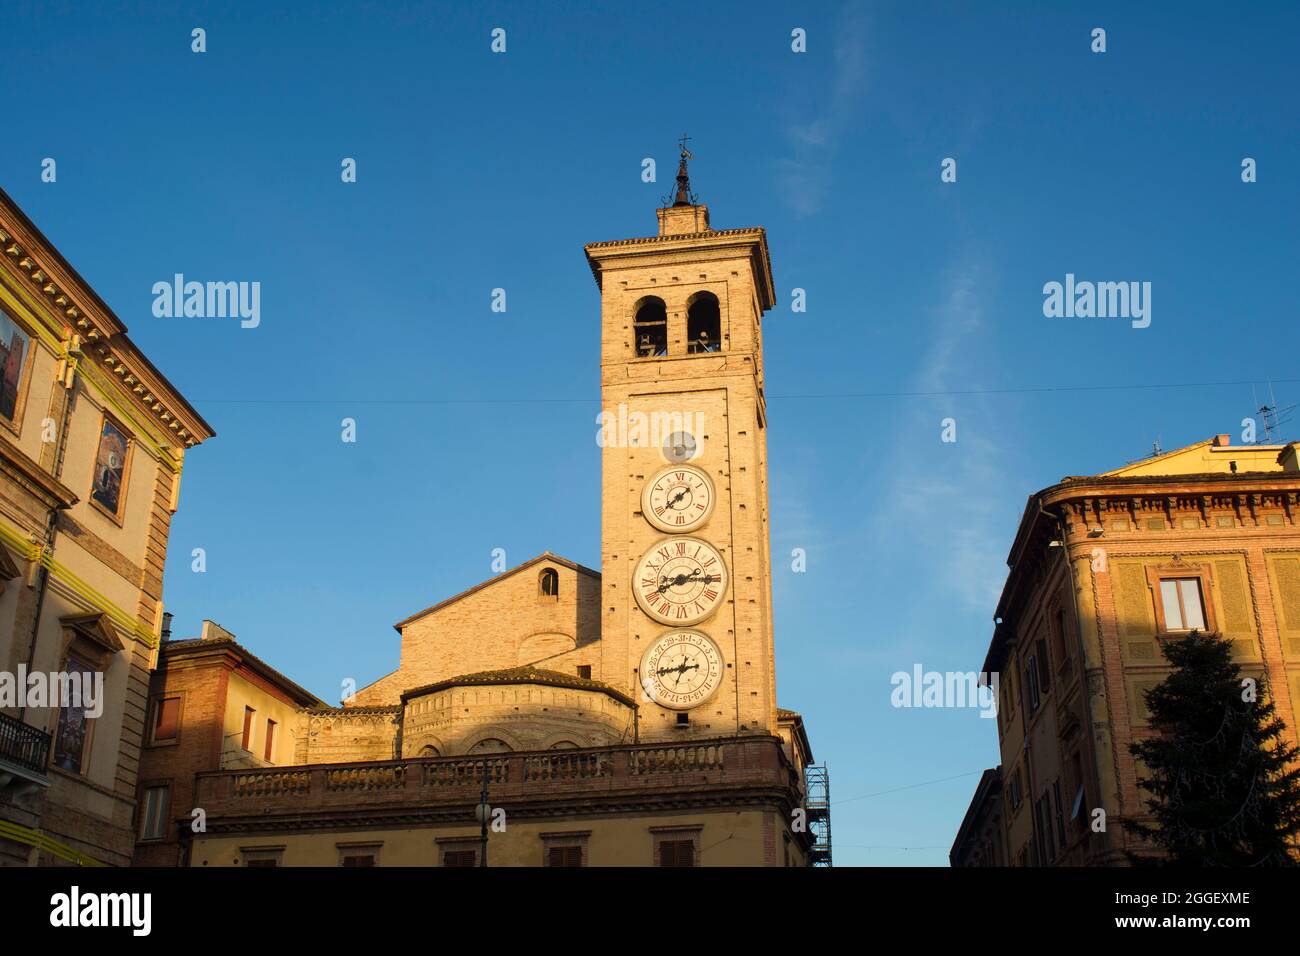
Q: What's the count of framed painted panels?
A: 3